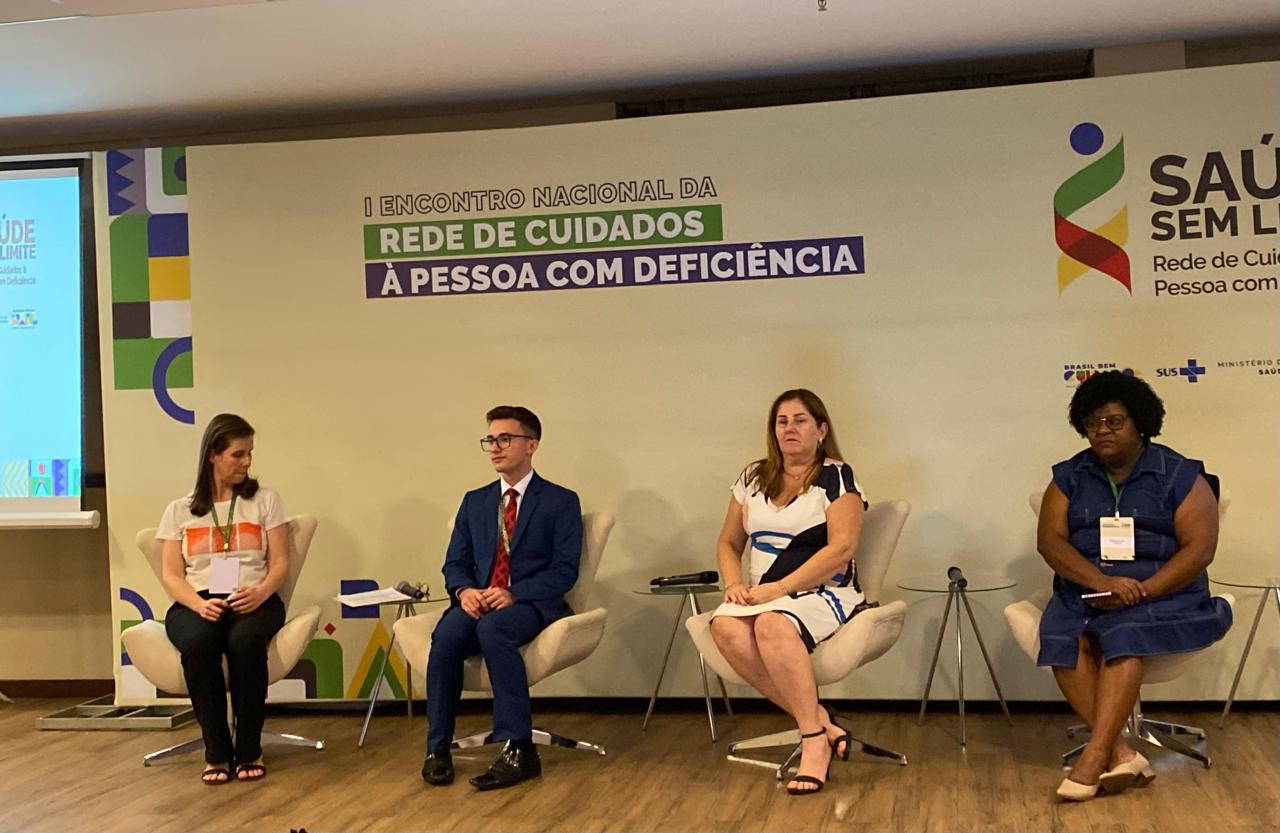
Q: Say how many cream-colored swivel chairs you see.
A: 4